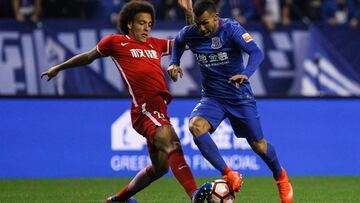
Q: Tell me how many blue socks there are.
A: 2